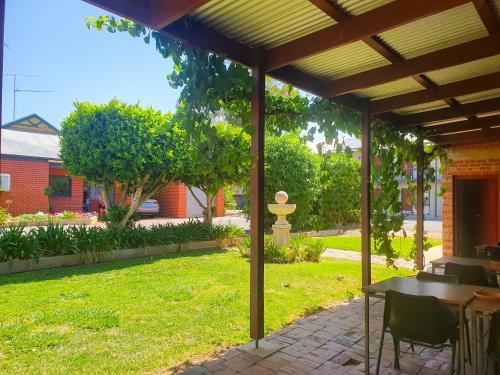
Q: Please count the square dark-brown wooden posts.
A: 3